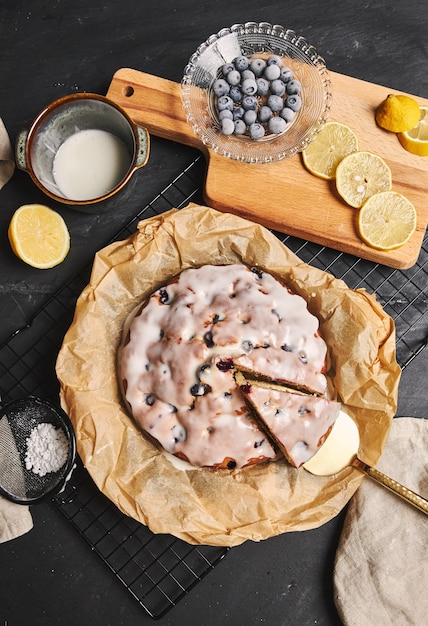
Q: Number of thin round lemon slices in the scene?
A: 3